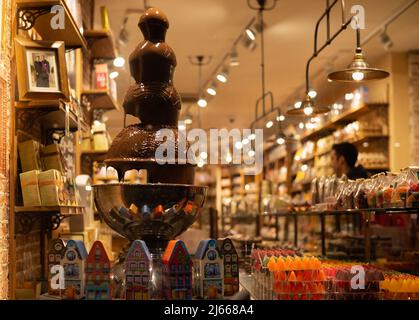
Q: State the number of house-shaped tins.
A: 7